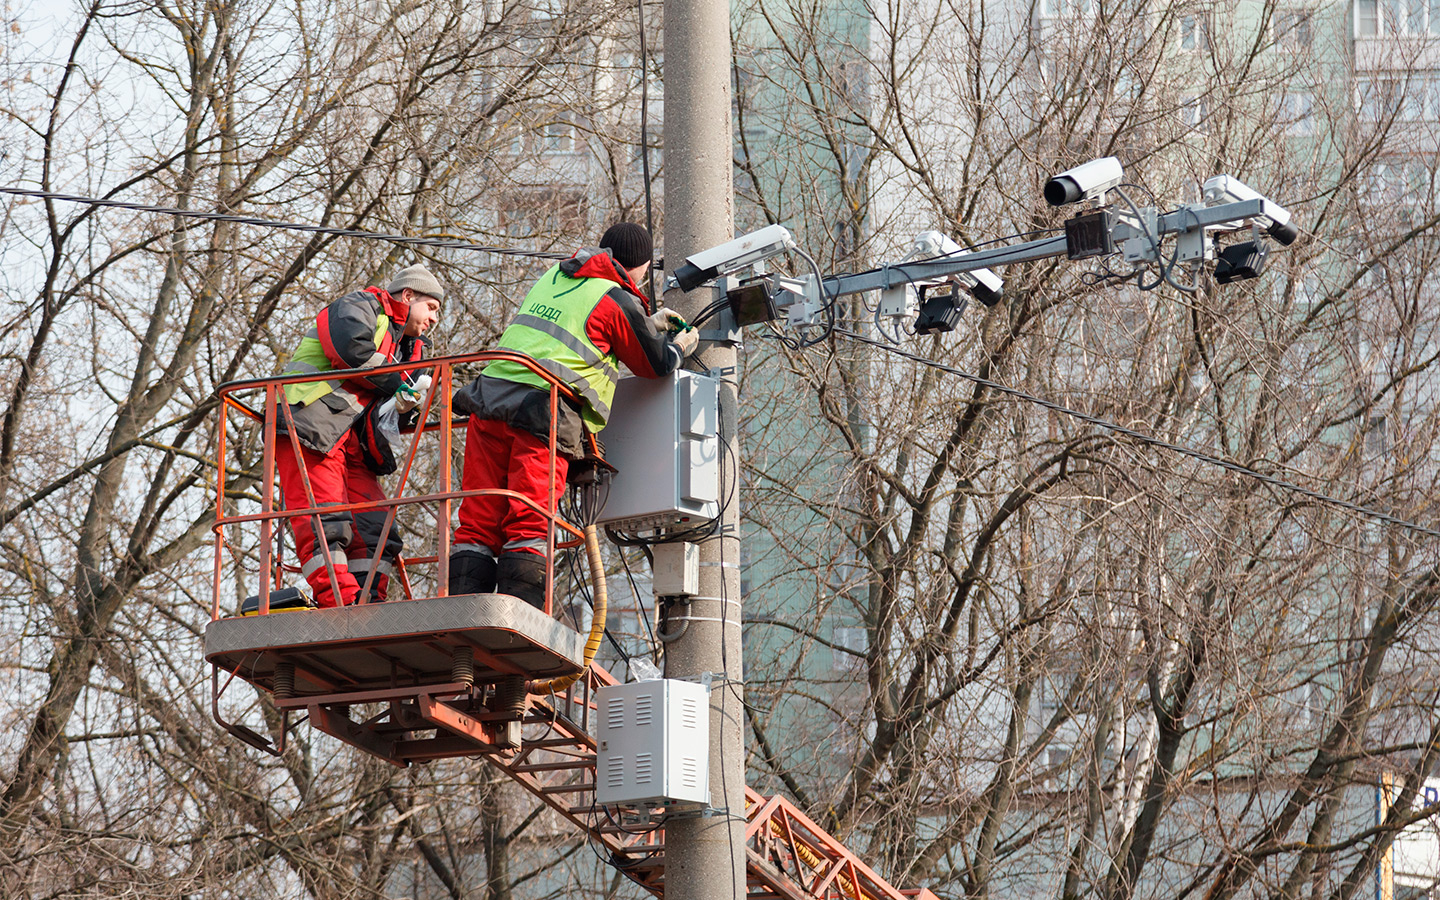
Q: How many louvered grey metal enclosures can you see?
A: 1